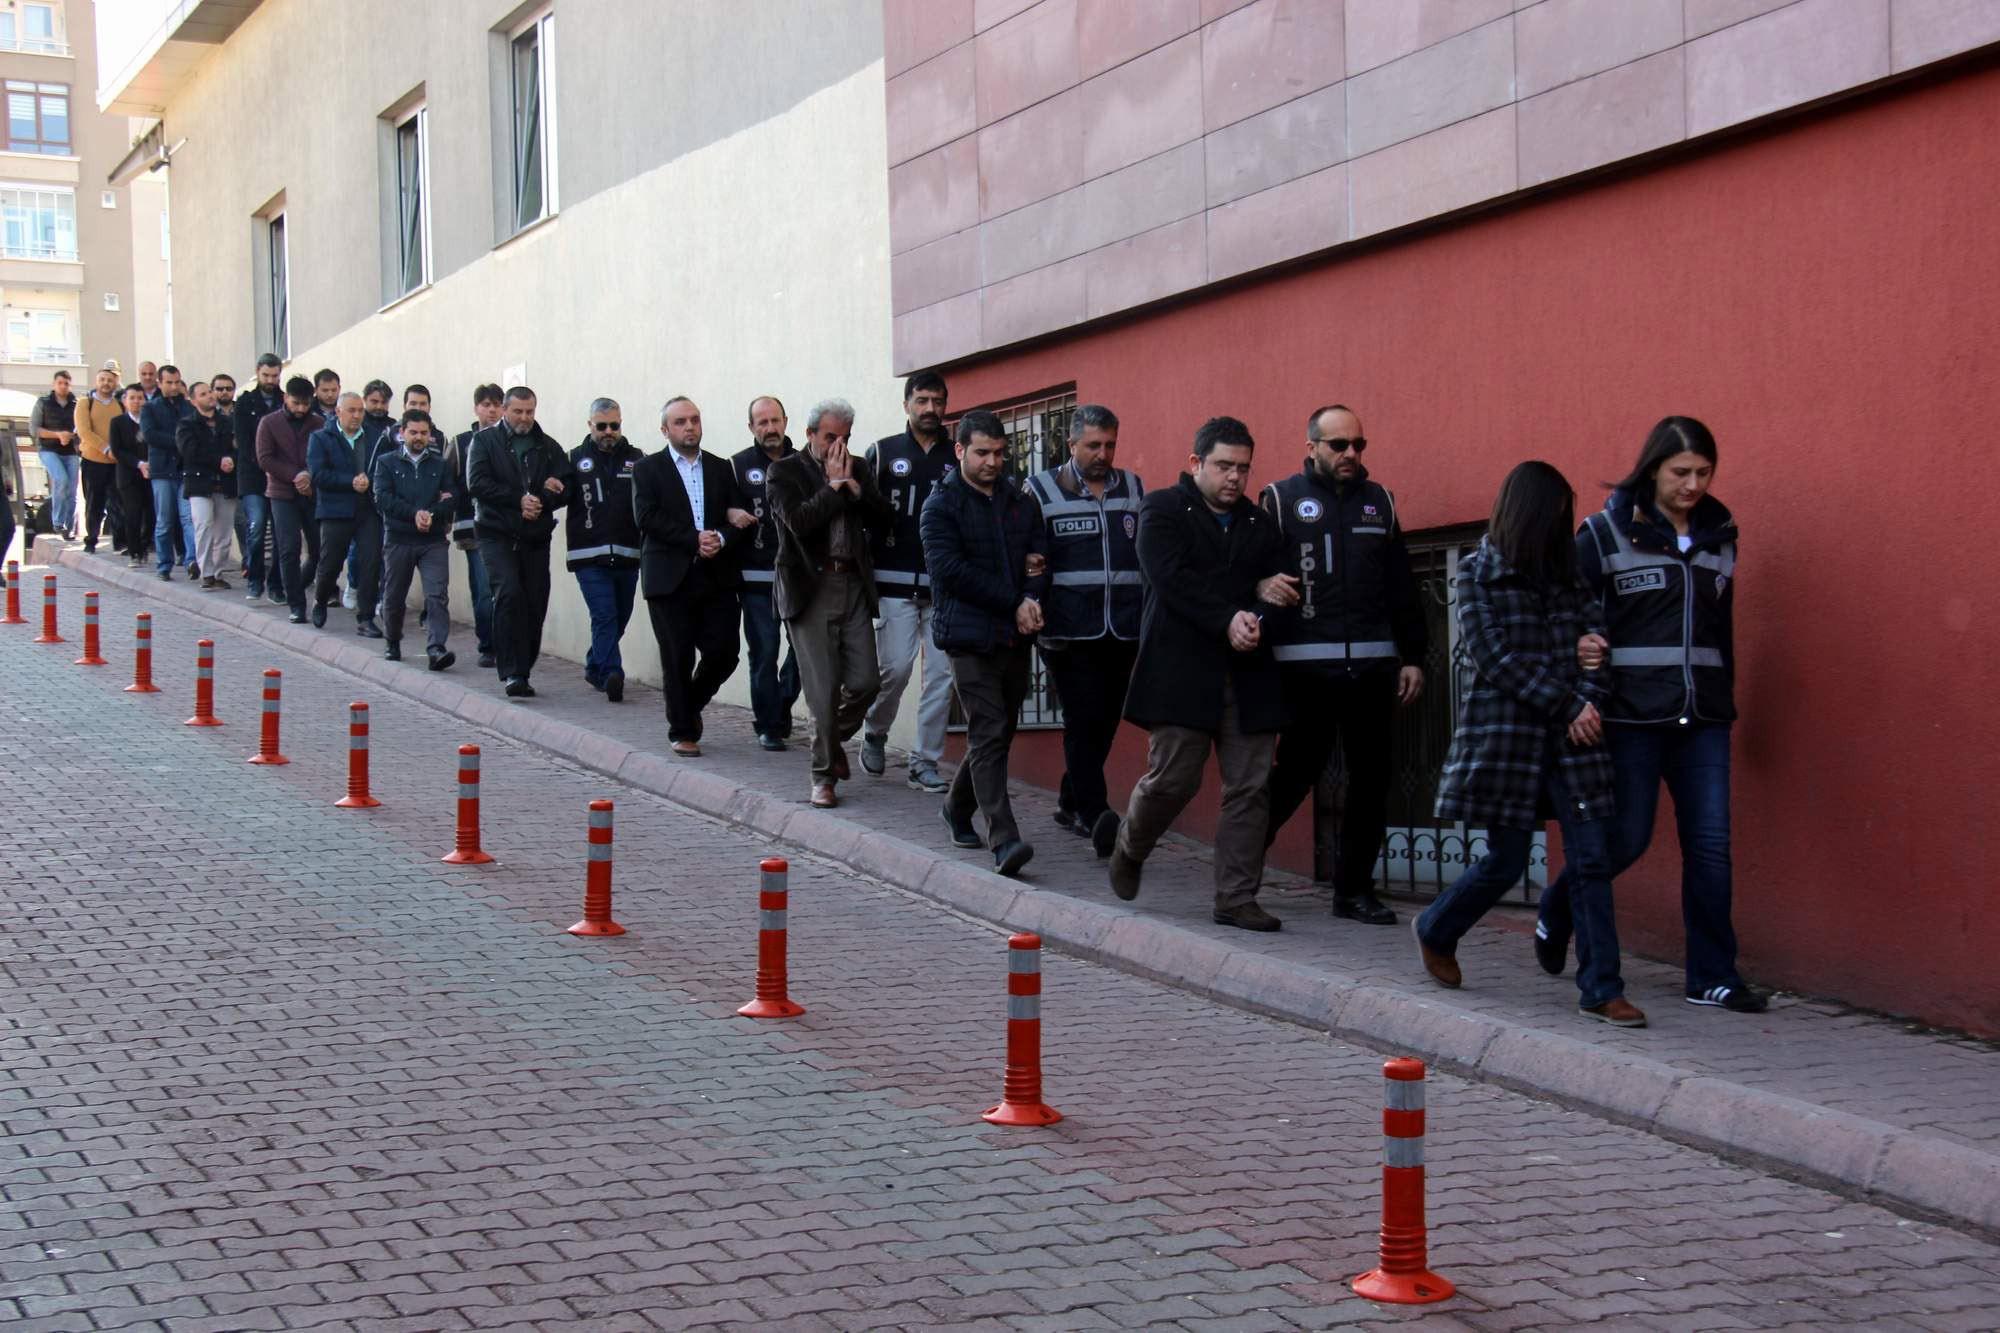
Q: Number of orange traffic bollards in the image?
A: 12